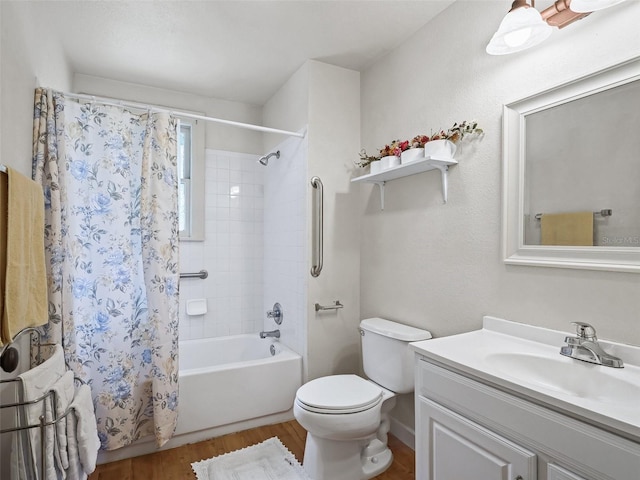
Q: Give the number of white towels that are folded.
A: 3